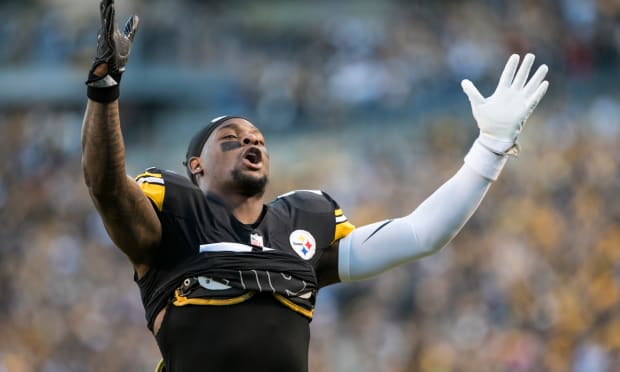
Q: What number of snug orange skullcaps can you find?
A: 0